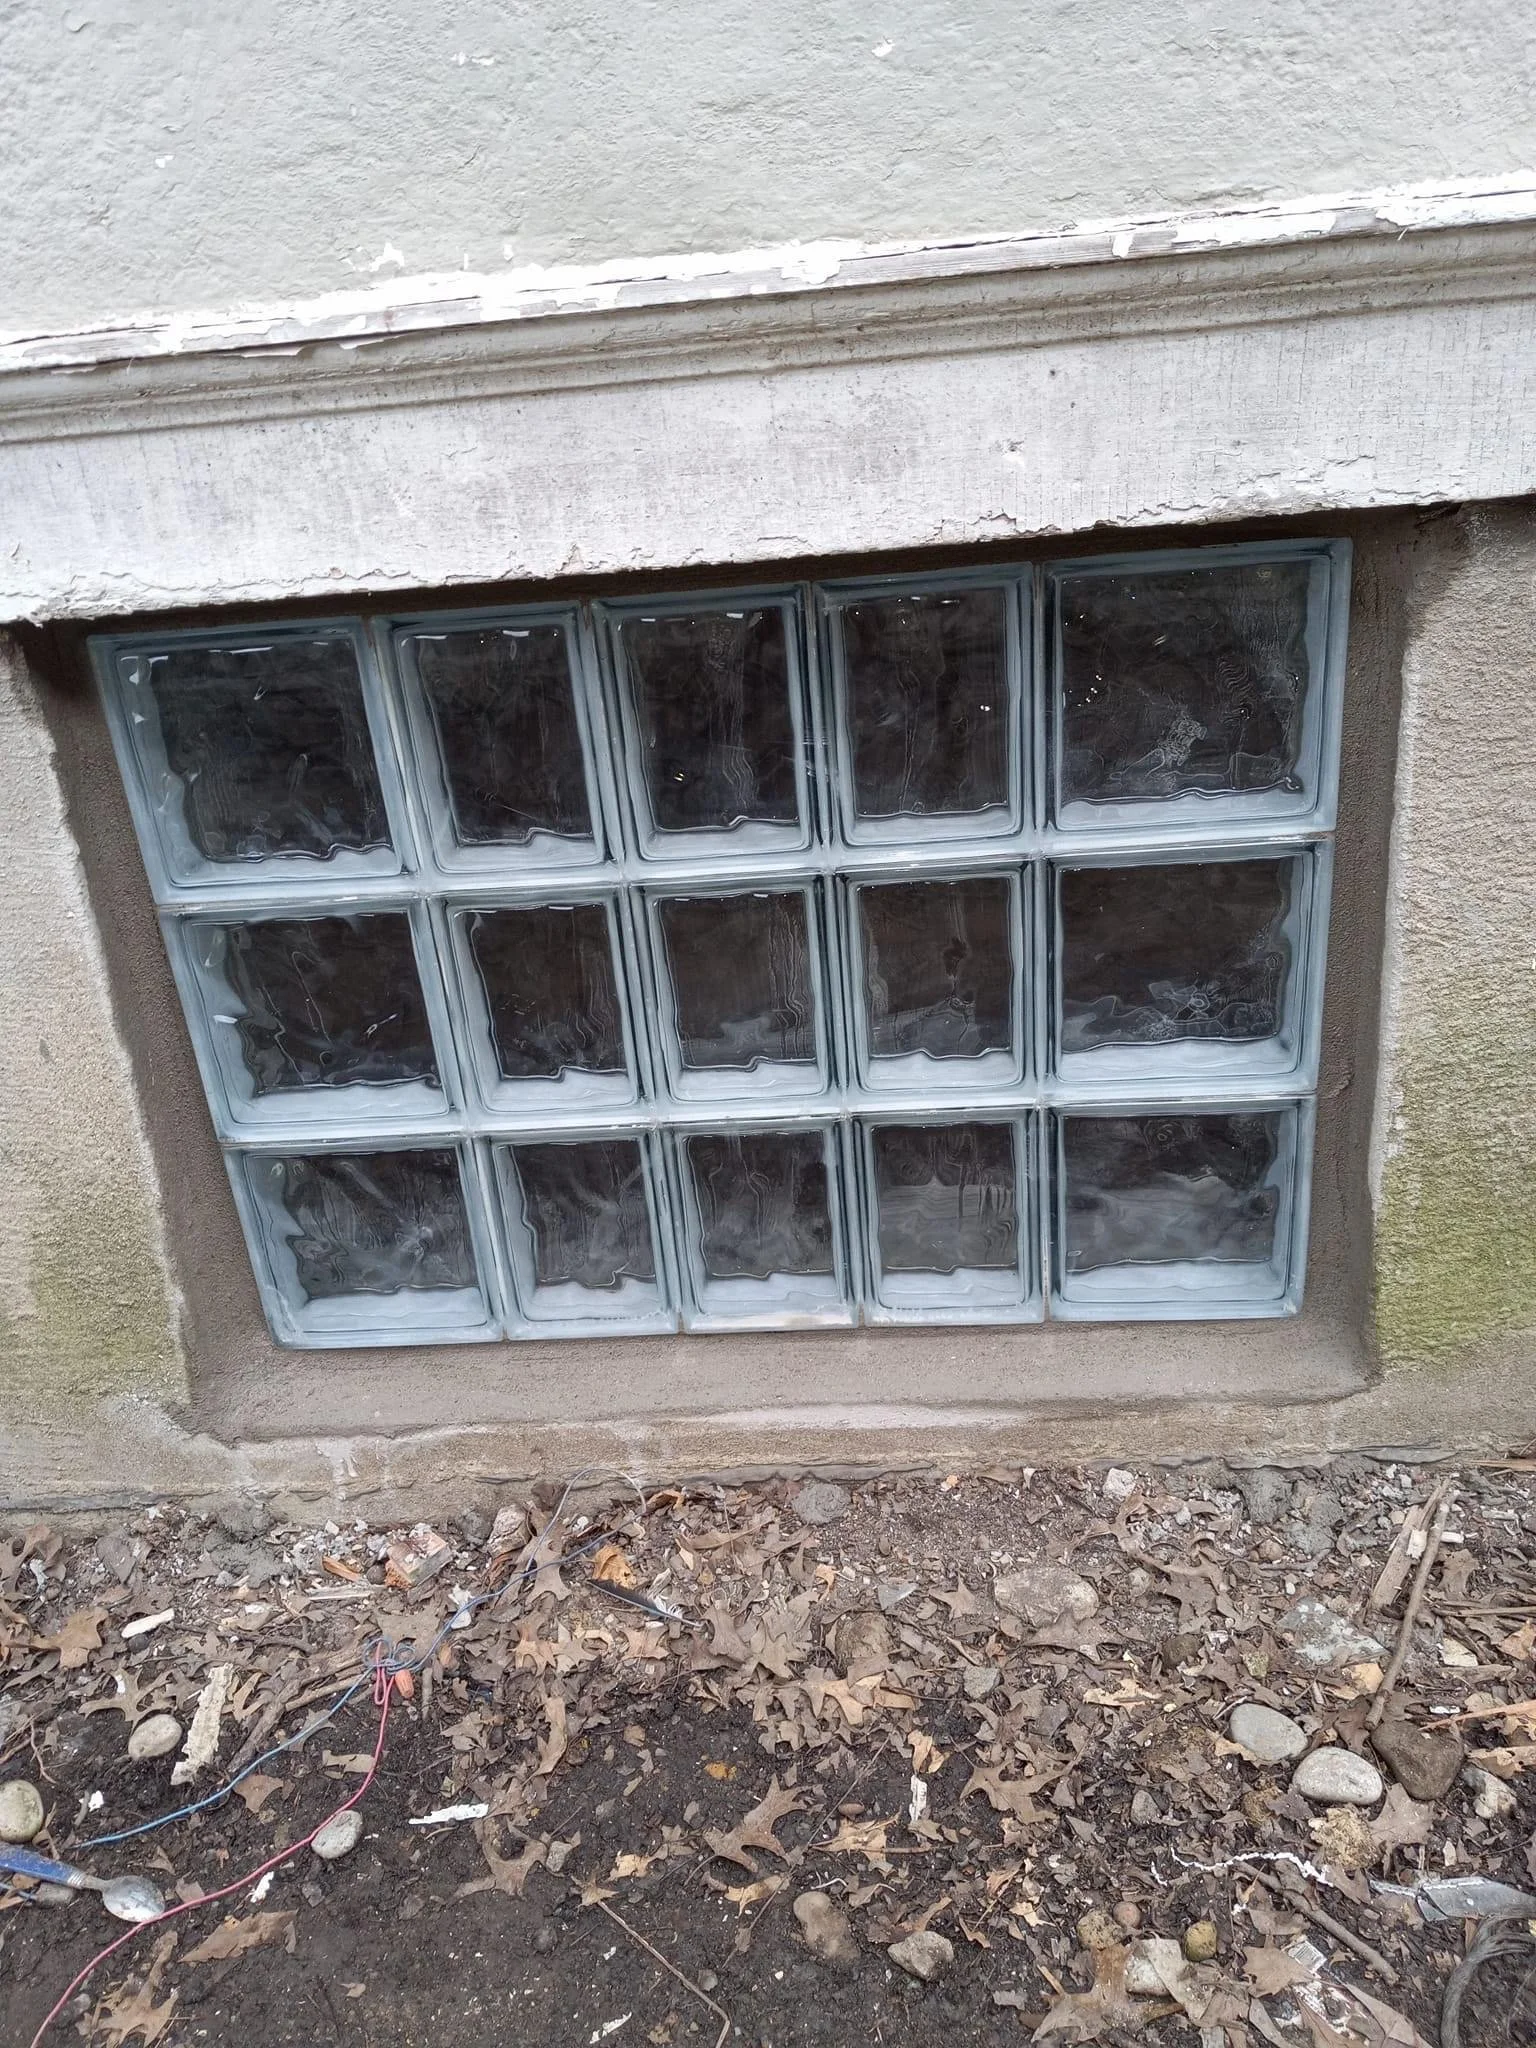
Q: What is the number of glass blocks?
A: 15